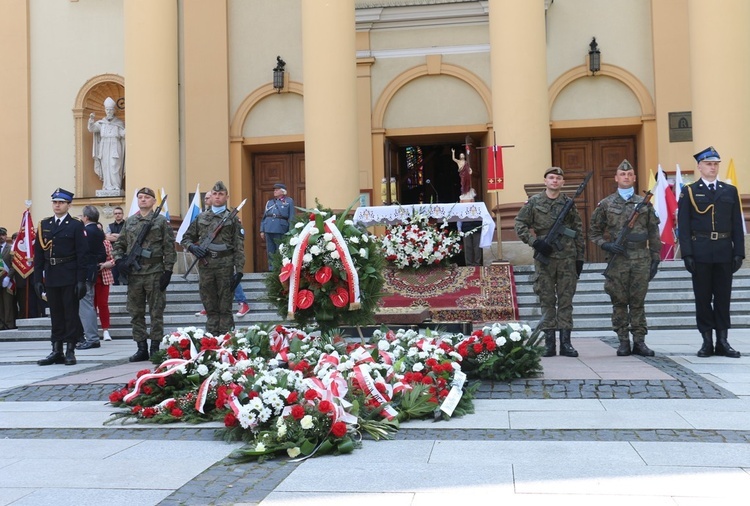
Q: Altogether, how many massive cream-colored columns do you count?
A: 4